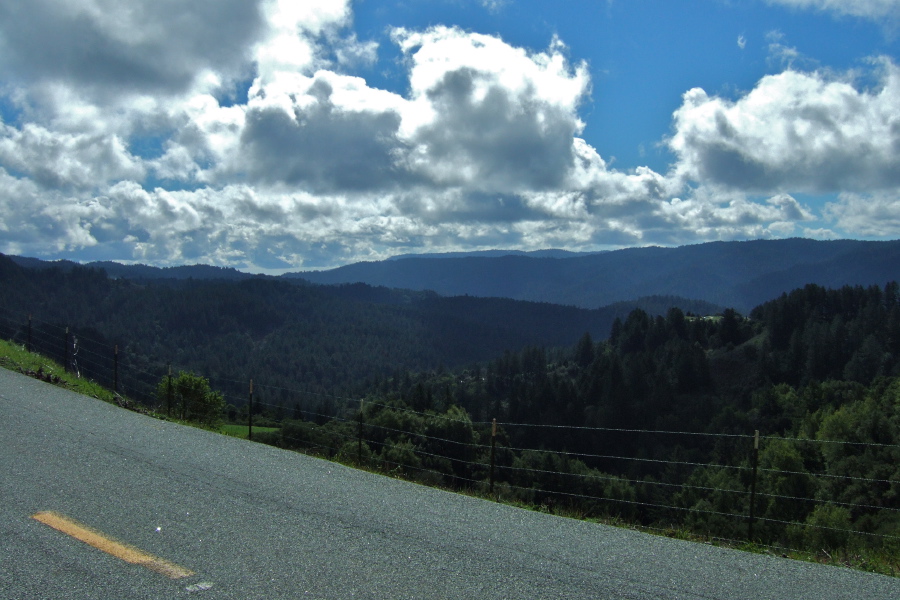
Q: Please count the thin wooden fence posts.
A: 8